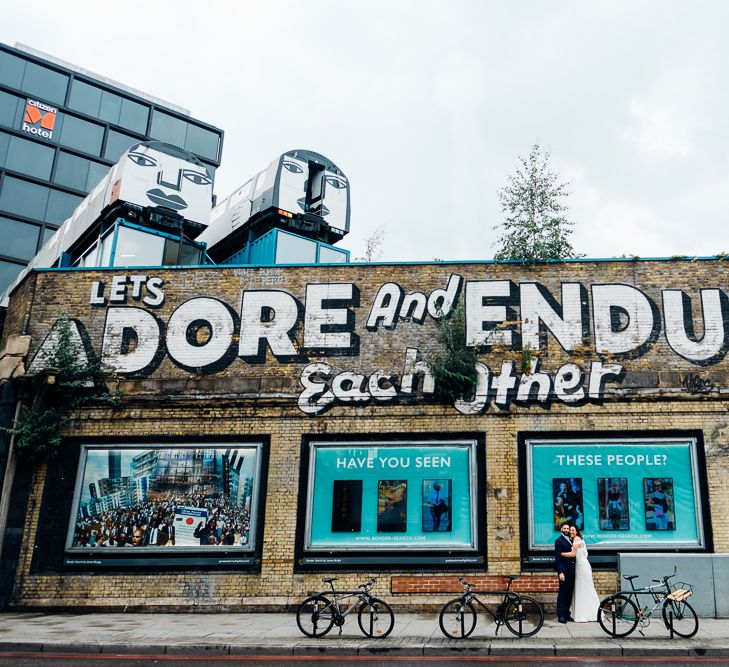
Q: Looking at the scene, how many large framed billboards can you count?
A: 3